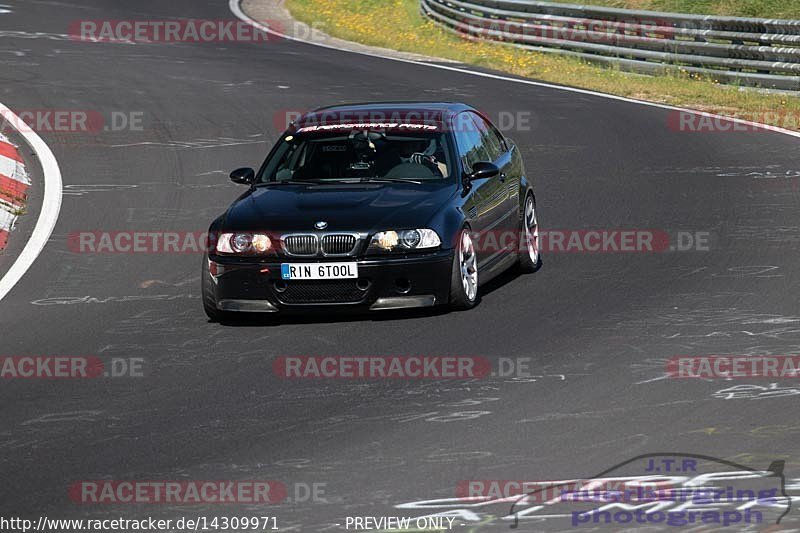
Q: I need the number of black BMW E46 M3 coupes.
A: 1